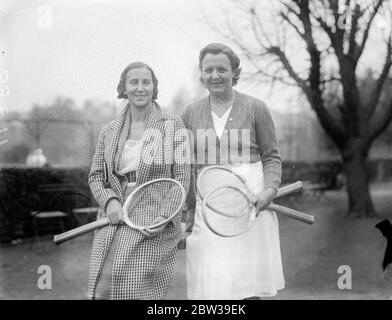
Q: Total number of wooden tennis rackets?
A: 3